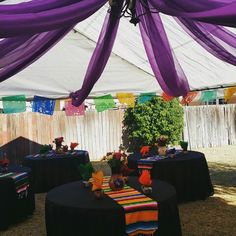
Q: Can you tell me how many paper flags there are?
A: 10